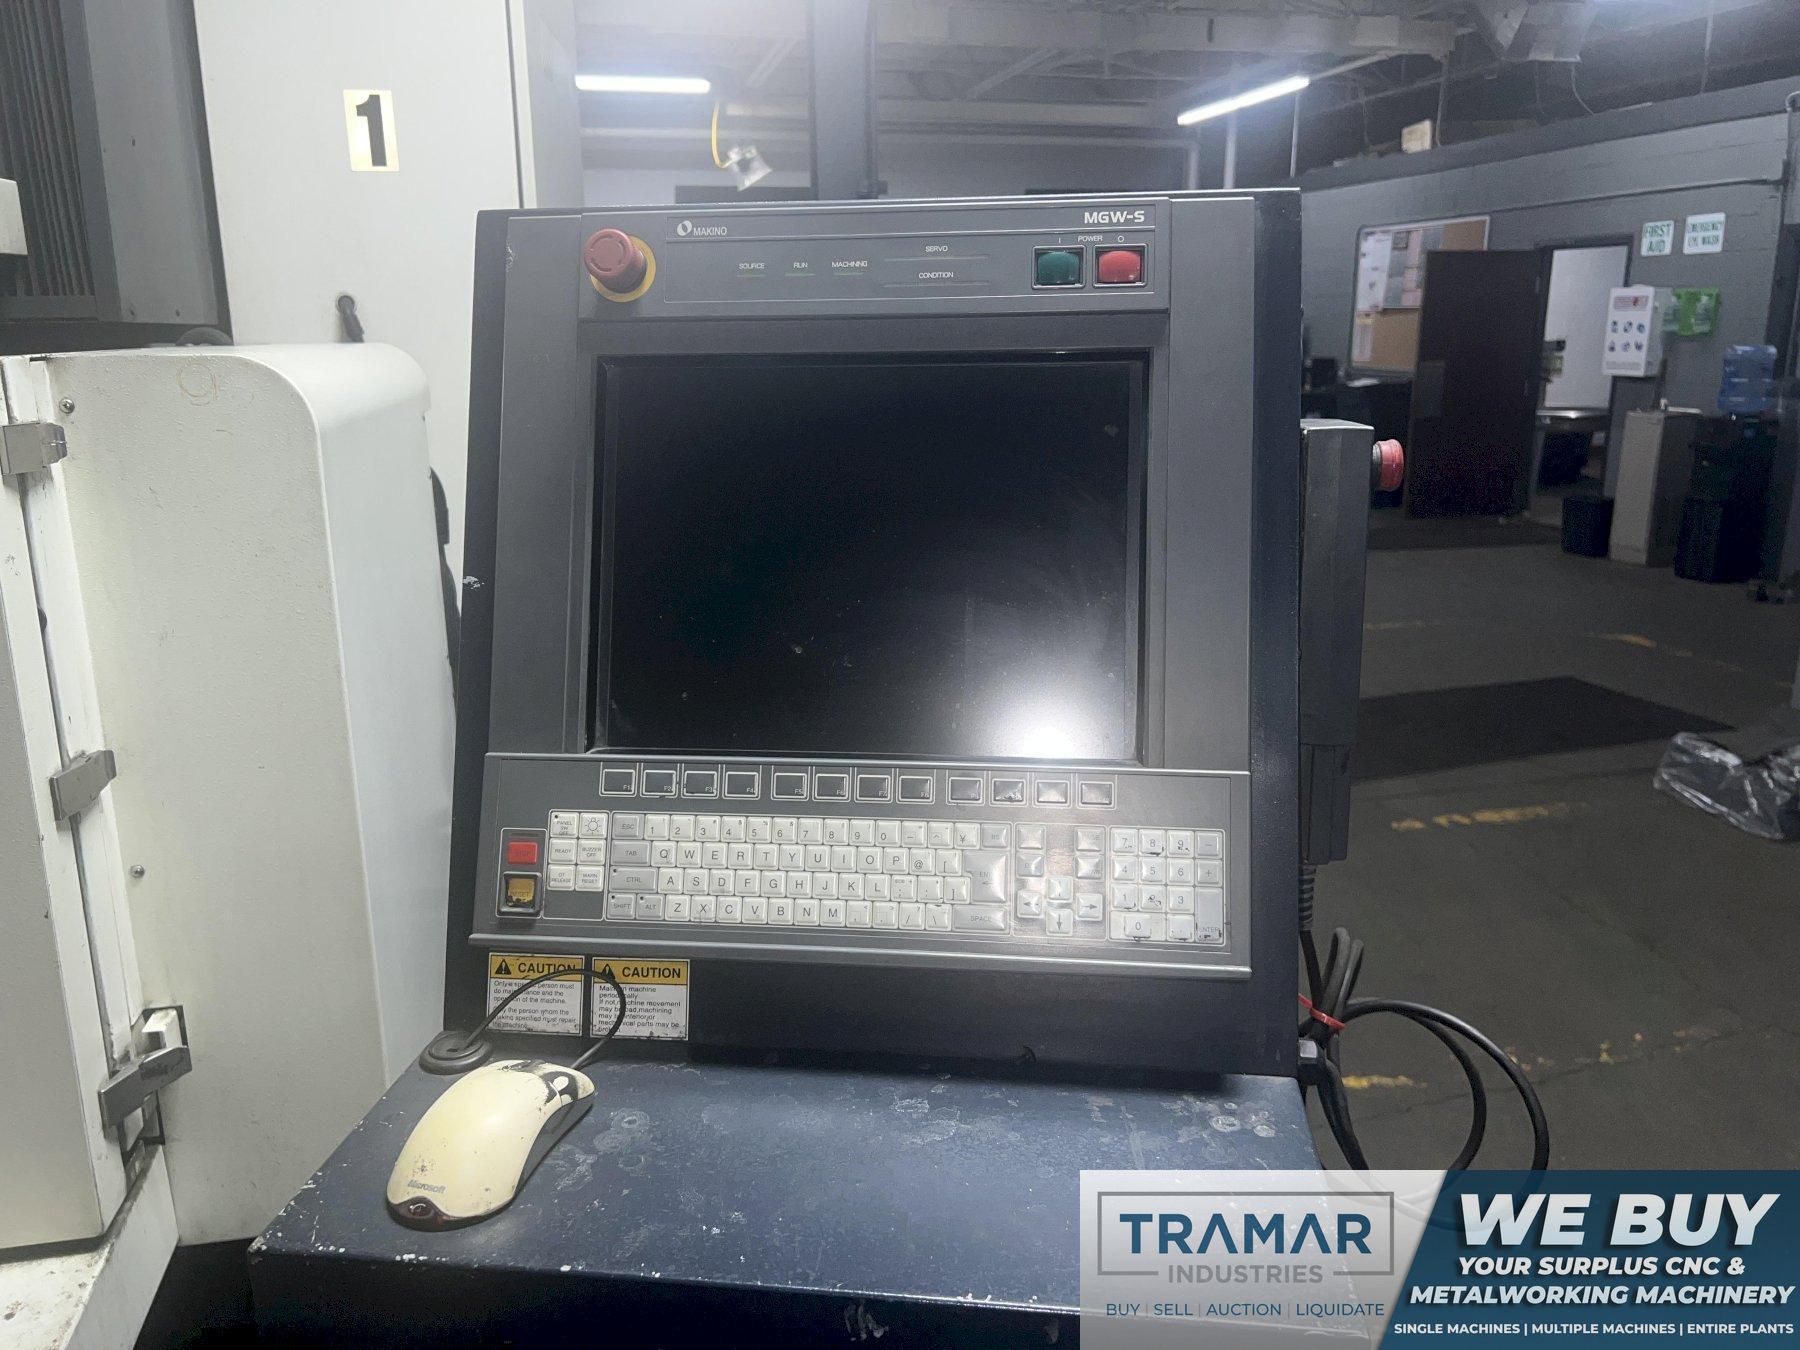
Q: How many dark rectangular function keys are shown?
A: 12